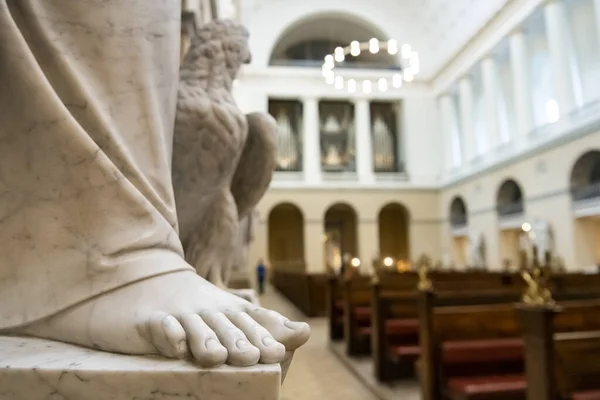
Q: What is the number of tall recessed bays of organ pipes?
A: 3